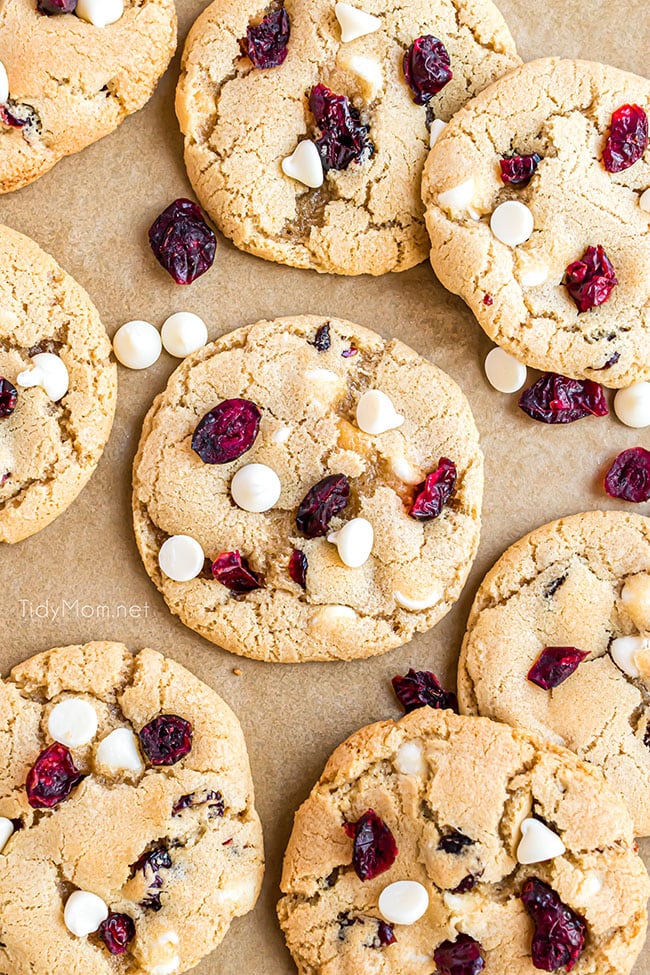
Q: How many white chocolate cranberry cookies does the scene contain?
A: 8